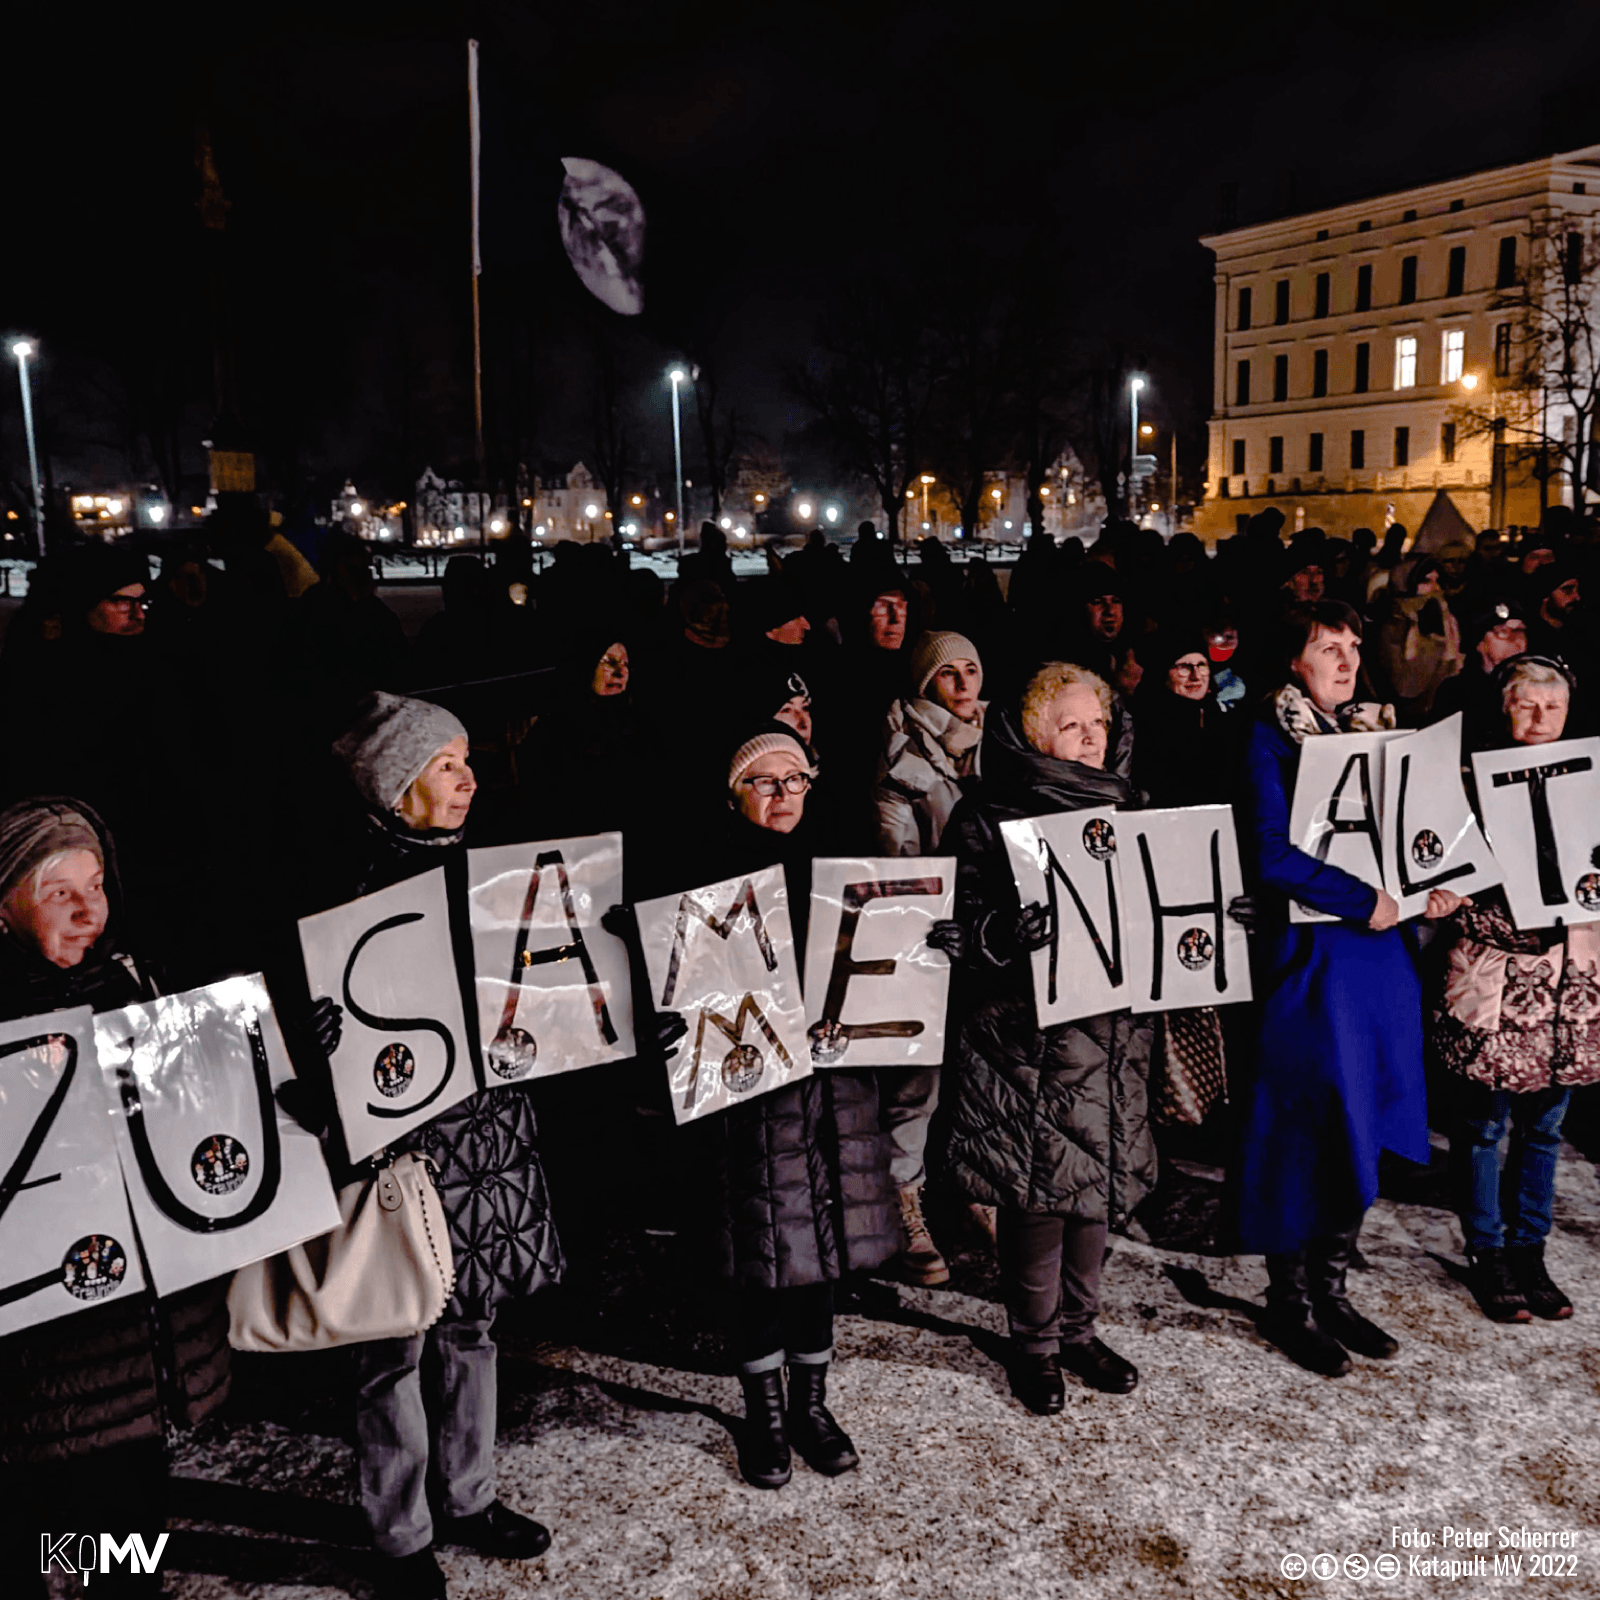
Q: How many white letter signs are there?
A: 11